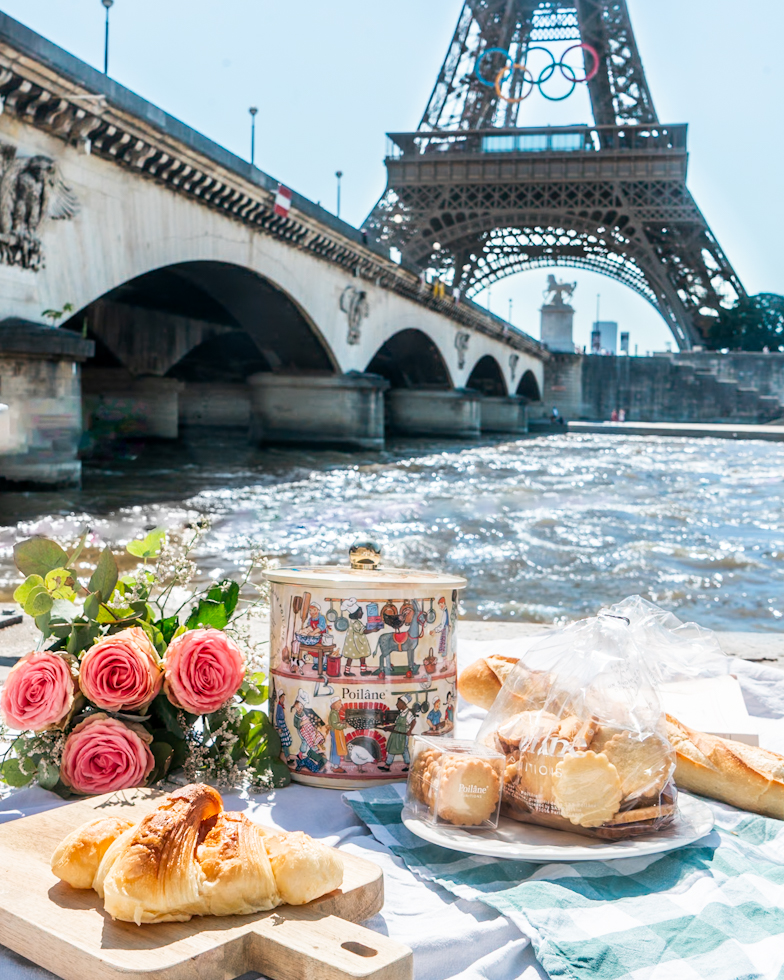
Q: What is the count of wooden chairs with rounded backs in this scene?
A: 0